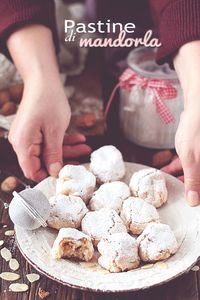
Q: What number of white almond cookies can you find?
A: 10